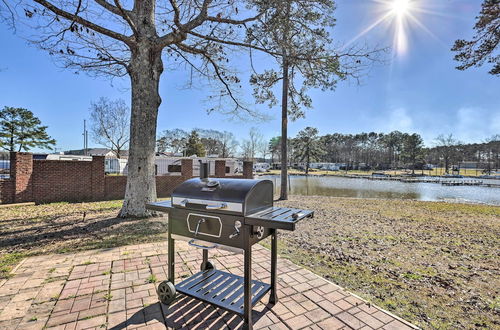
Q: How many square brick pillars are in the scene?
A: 5